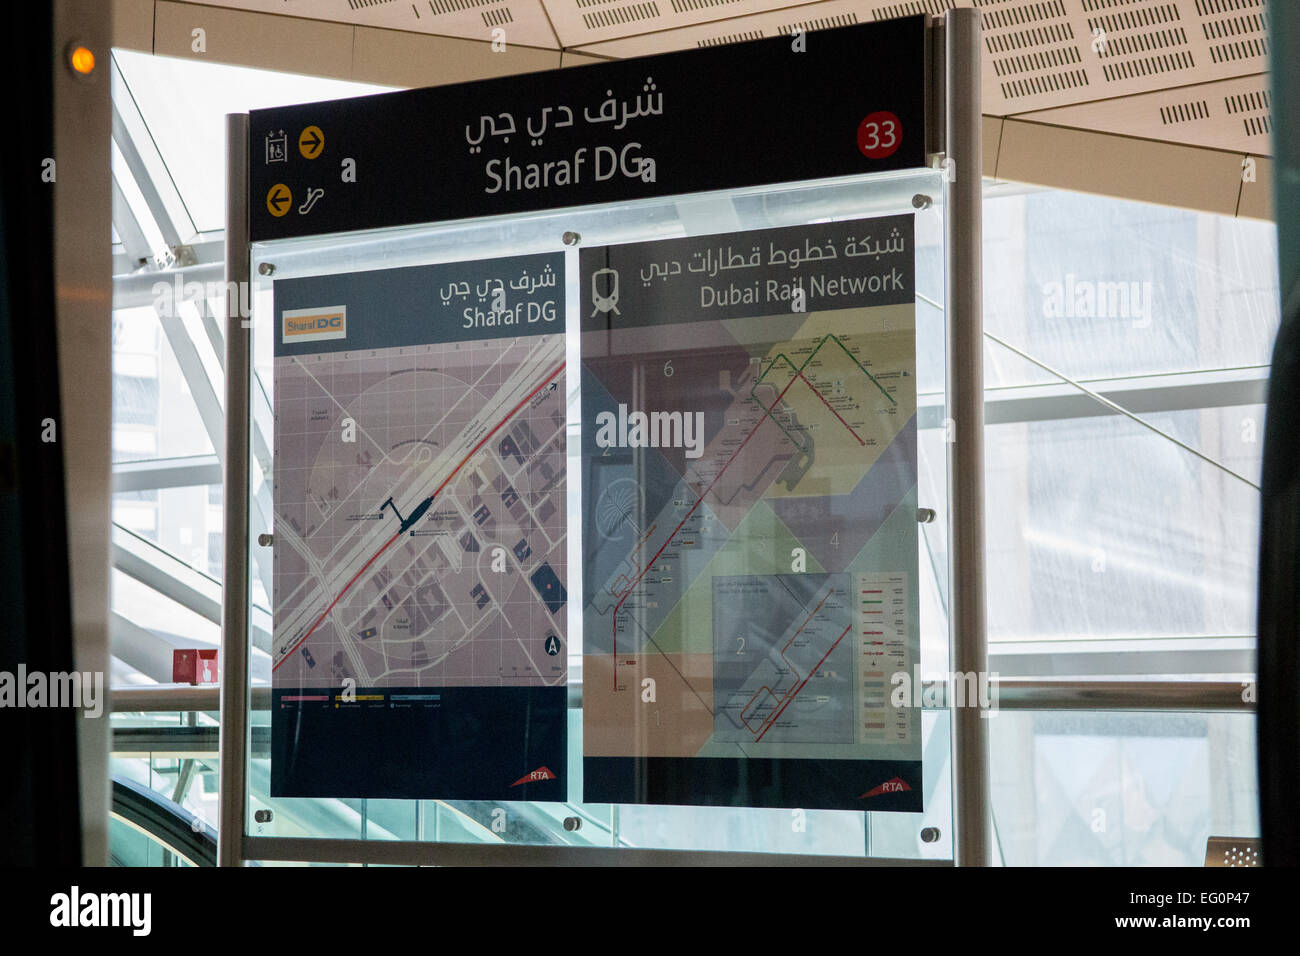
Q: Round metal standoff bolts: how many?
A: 8